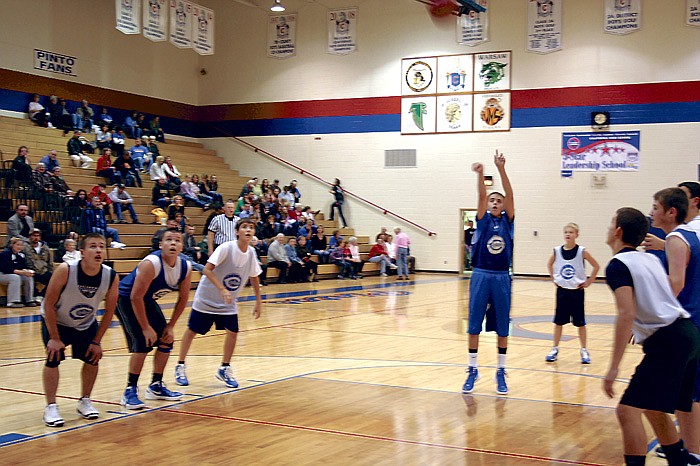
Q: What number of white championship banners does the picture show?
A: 10